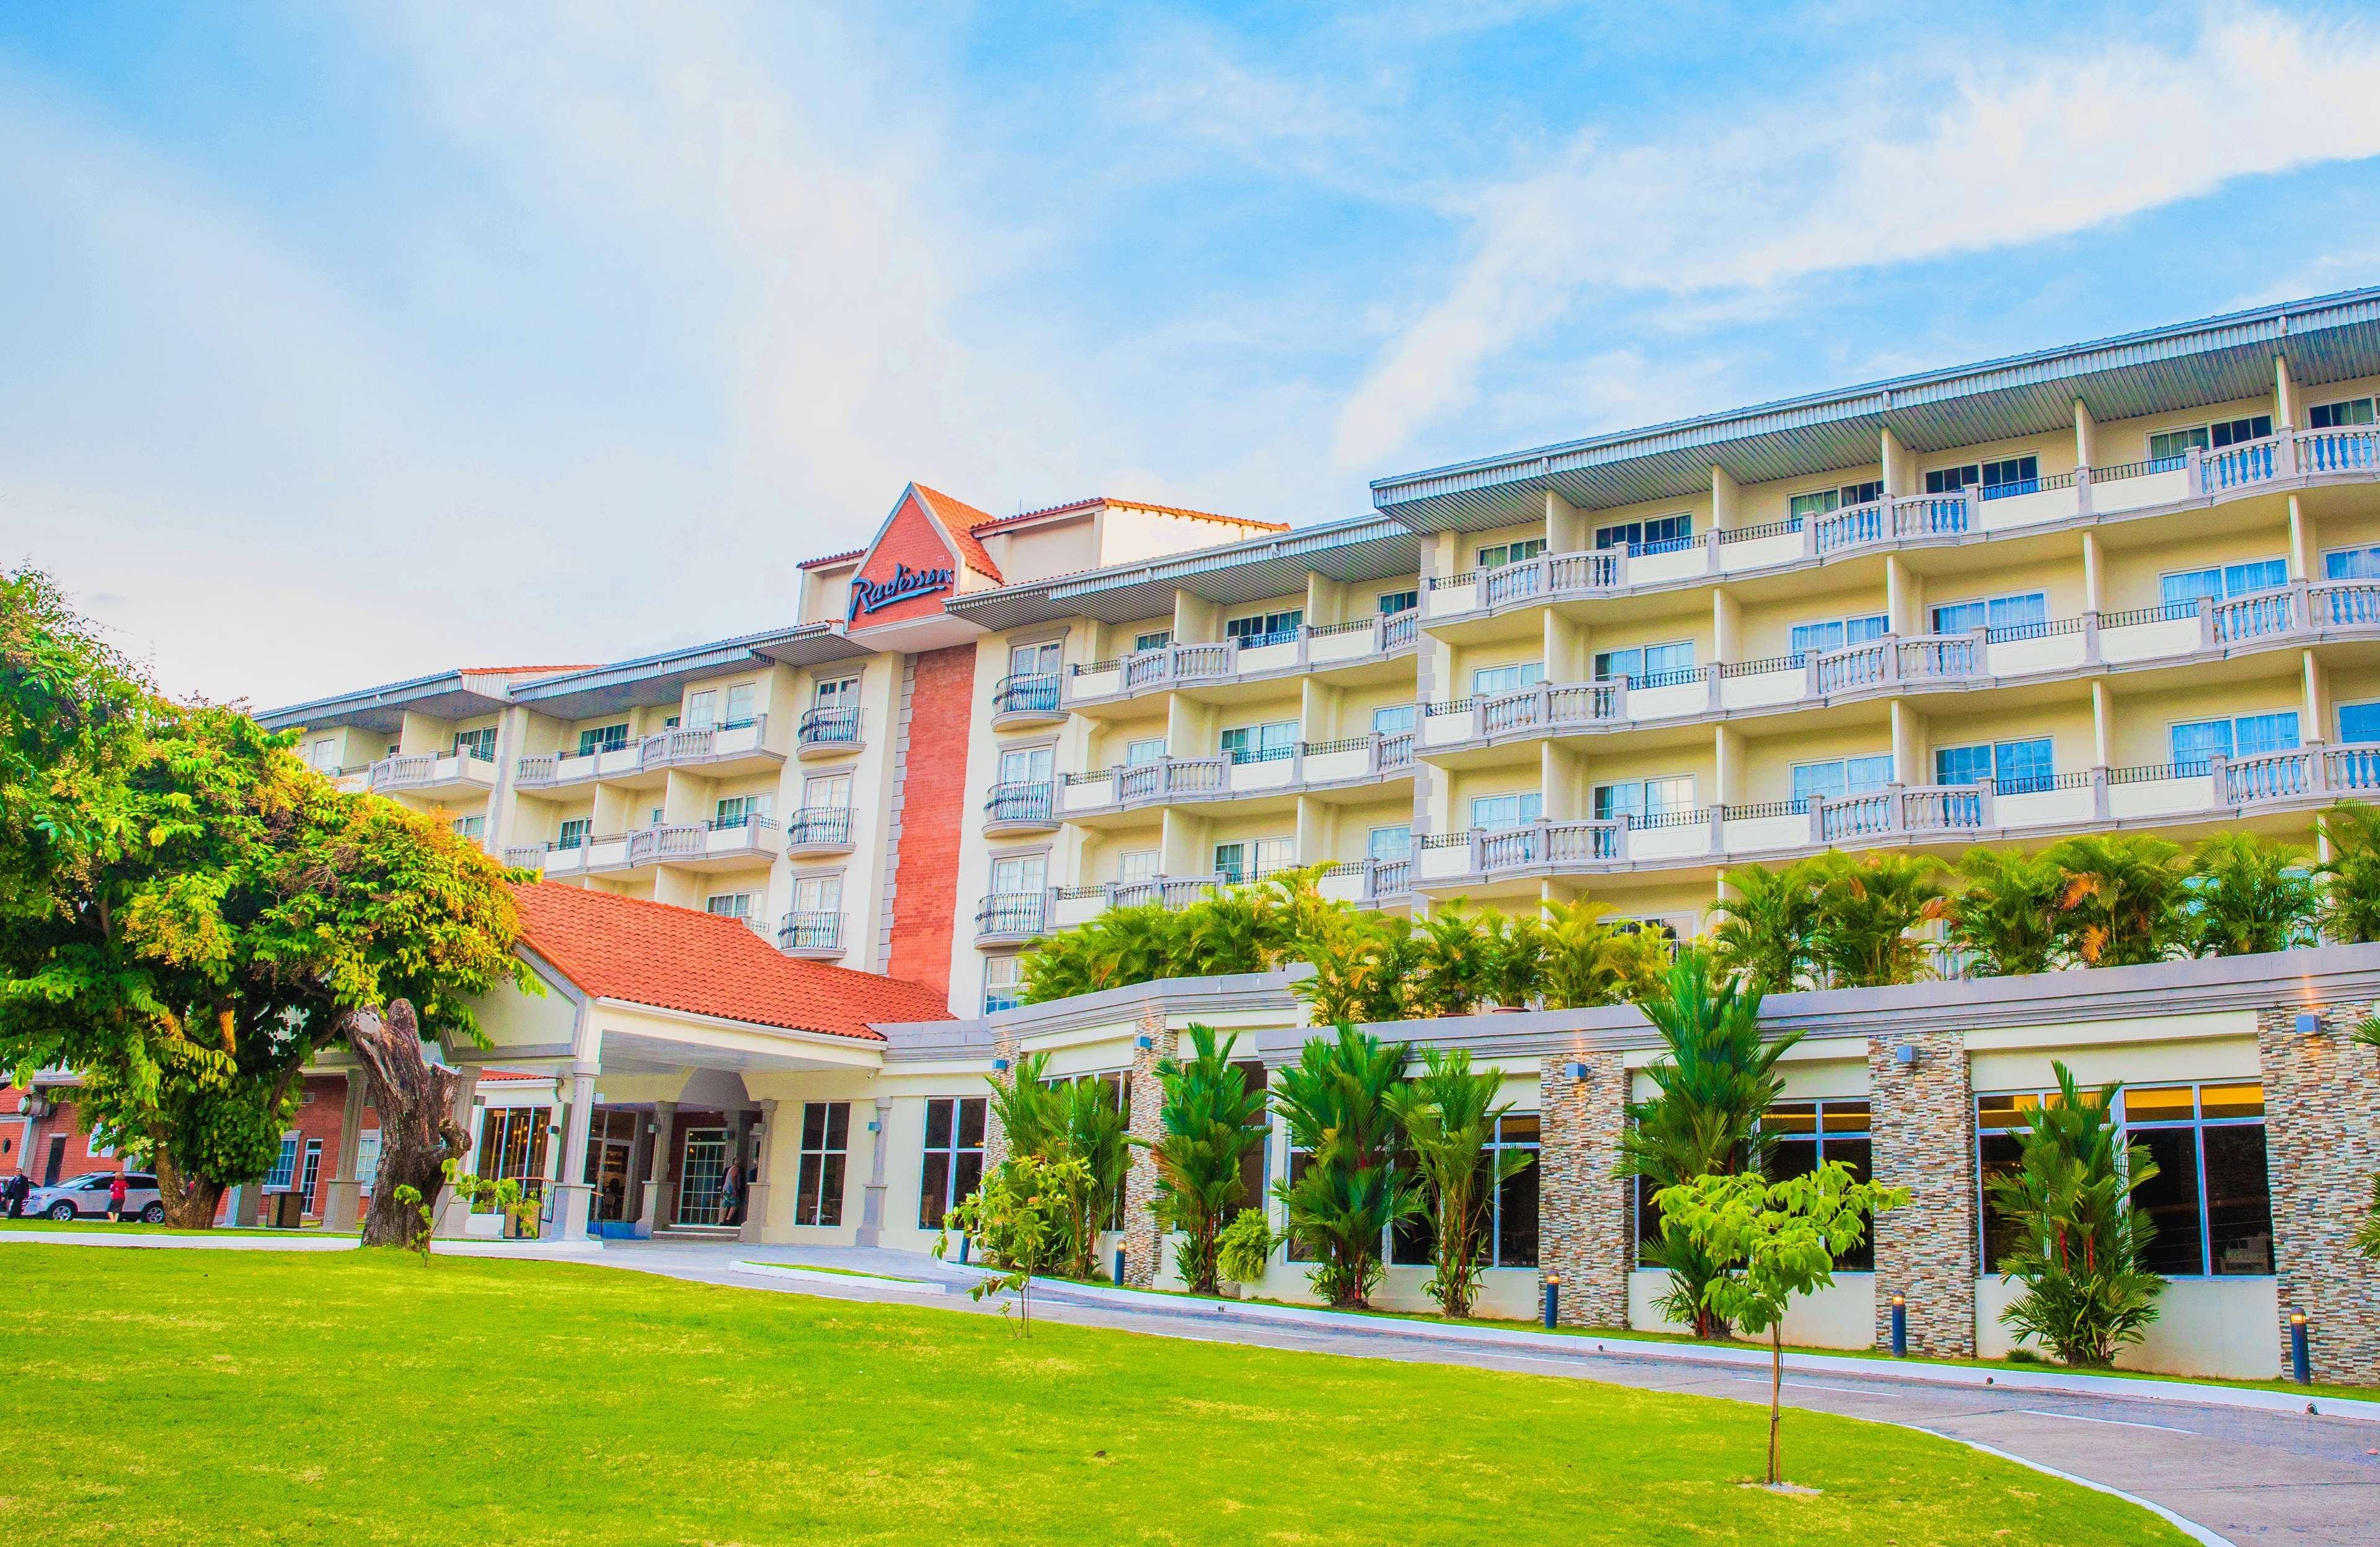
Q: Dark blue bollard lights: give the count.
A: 5